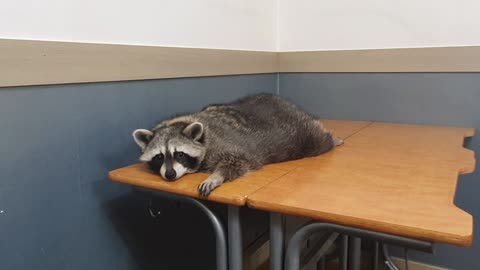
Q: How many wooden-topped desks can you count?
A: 2